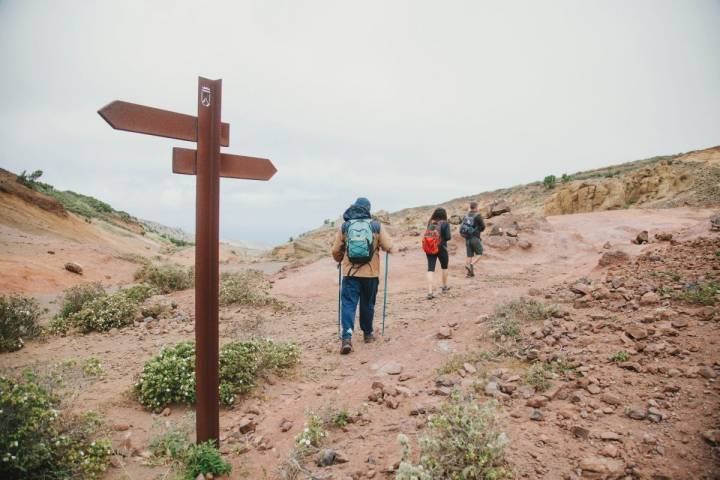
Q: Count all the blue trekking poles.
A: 2